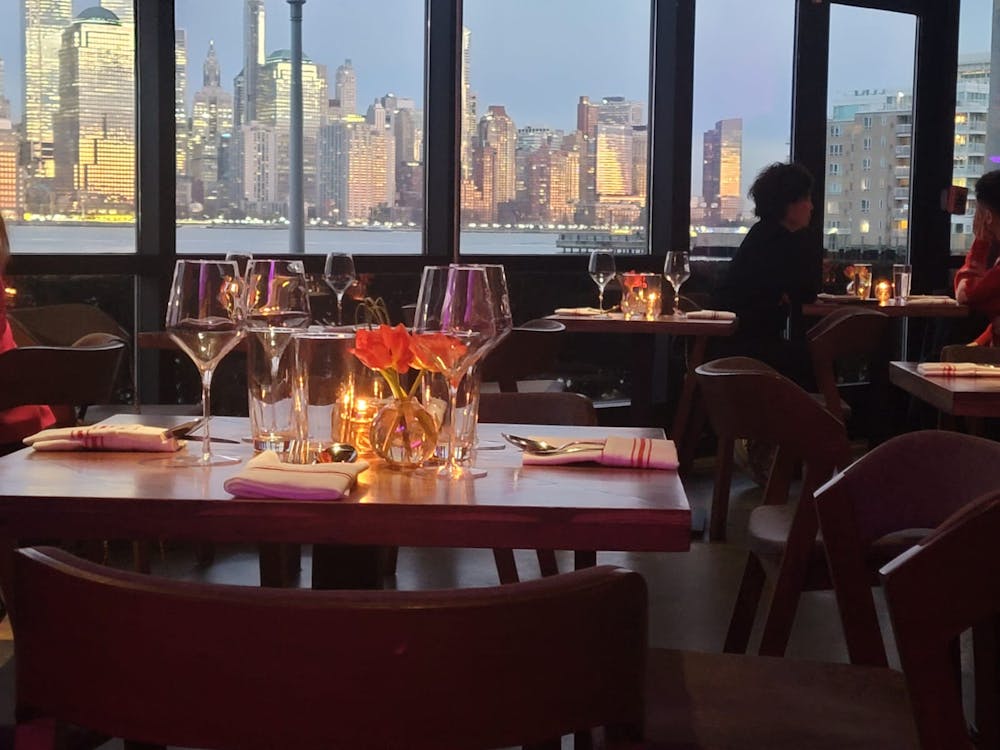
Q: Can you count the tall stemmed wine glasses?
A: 8